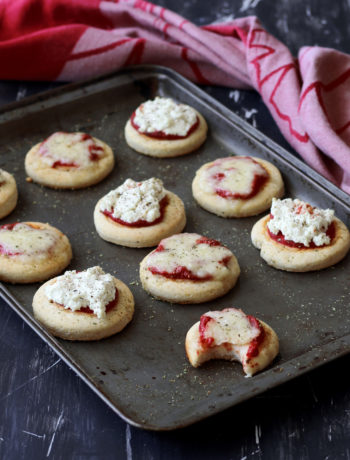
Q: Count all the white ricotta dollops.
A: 4